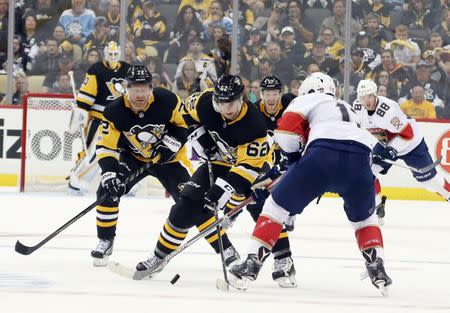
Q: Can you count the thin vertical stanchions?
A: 4